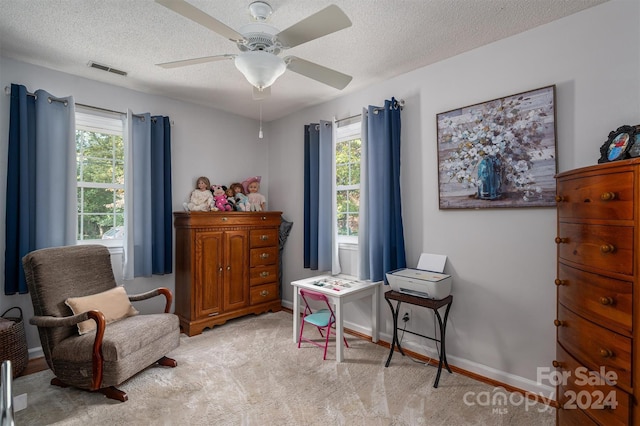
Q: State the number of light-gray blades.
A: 5